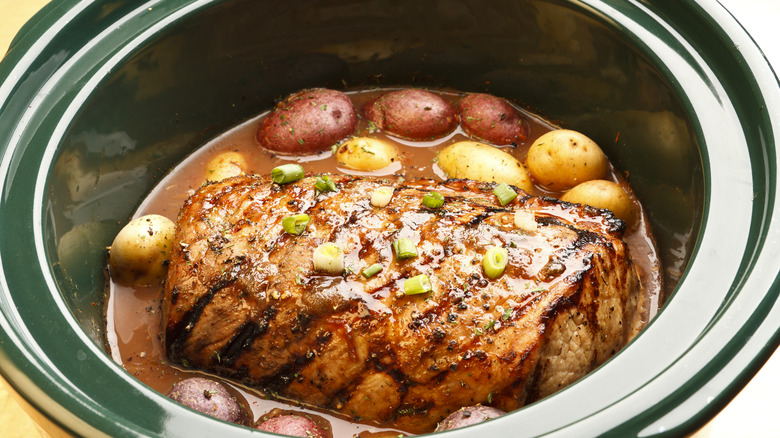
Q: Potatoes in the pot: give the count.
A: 12